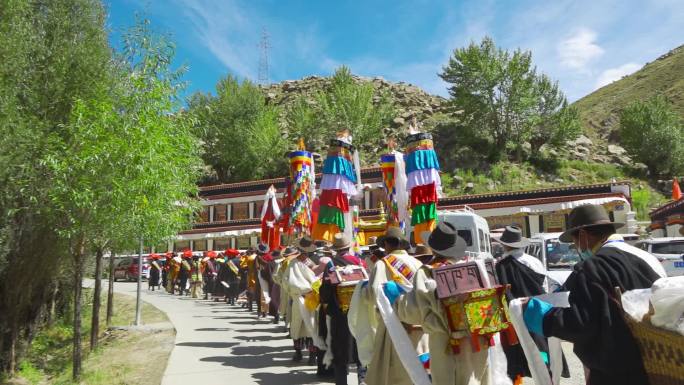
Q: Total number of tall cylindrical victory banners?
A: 4